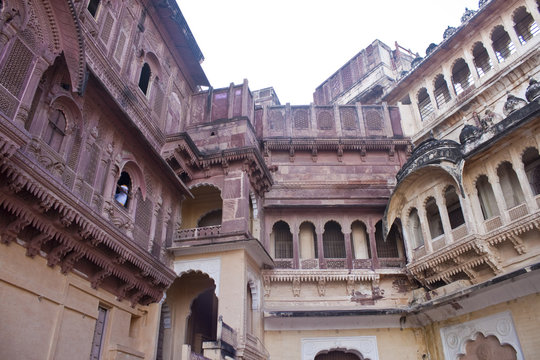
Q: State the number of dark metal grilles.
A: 3